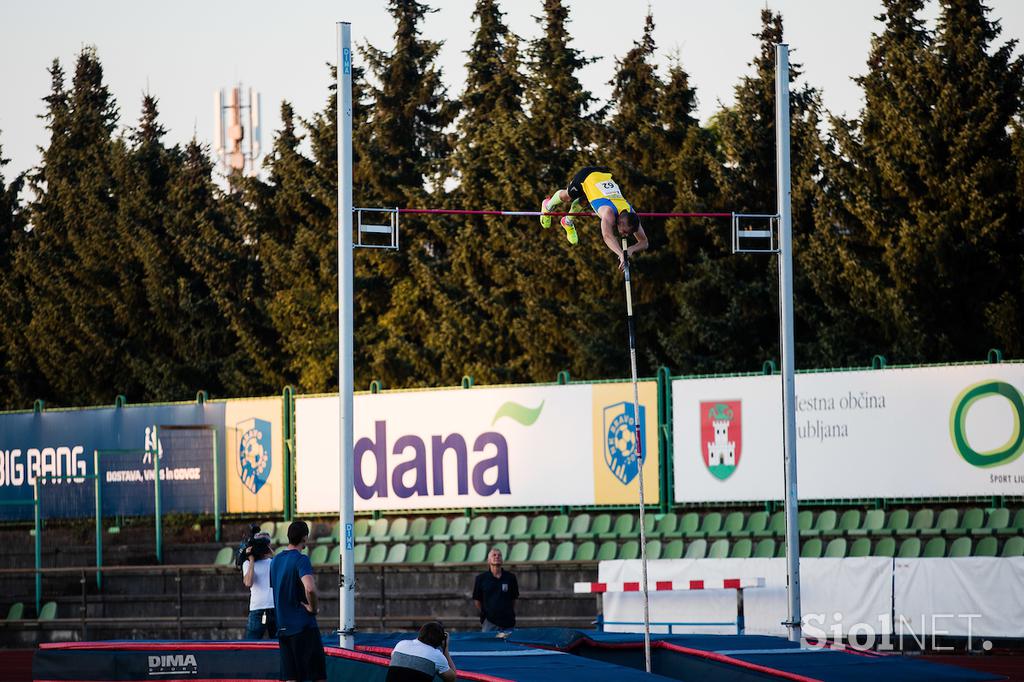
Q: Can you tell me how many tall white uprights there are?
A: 2